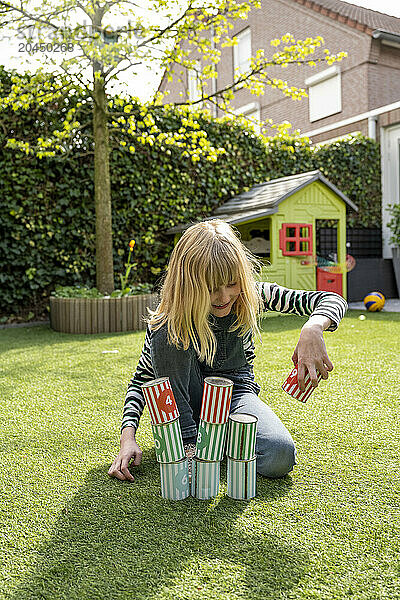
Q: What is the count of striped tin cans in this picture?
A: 9